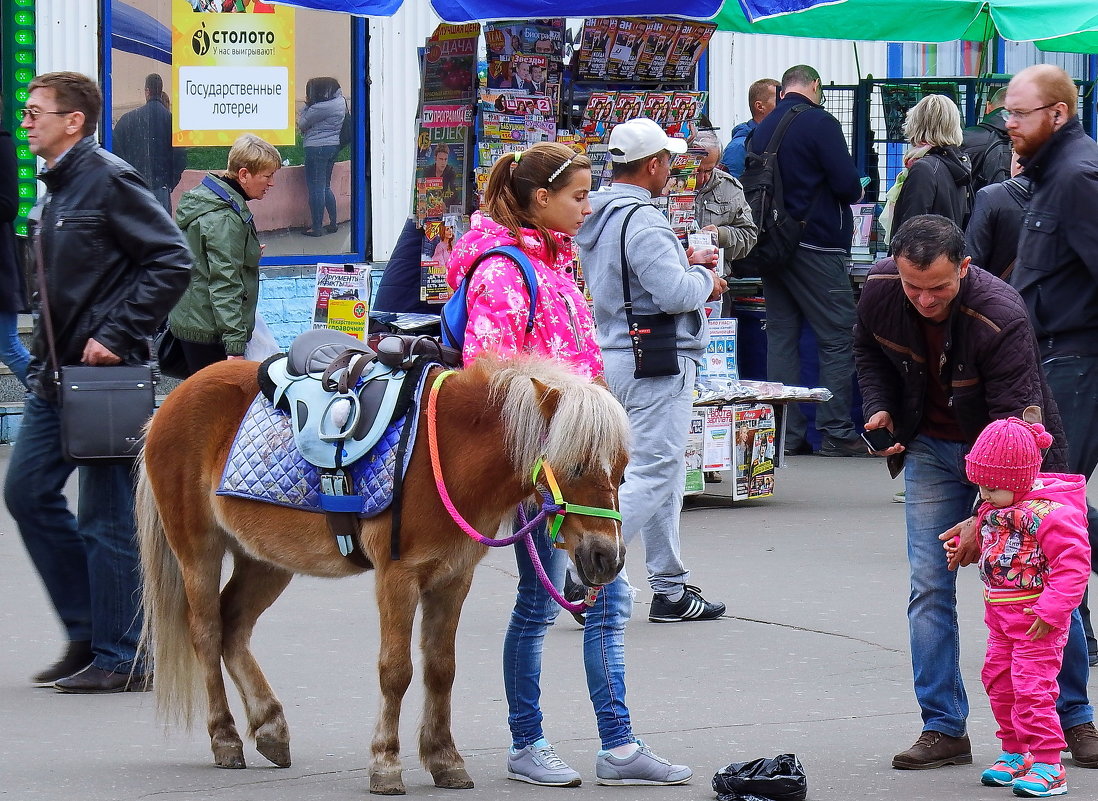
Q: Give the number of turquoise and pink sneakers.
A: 2